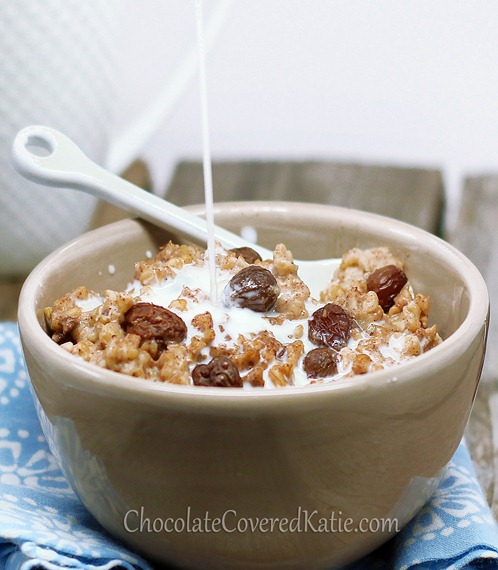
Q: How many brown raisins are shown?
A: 7